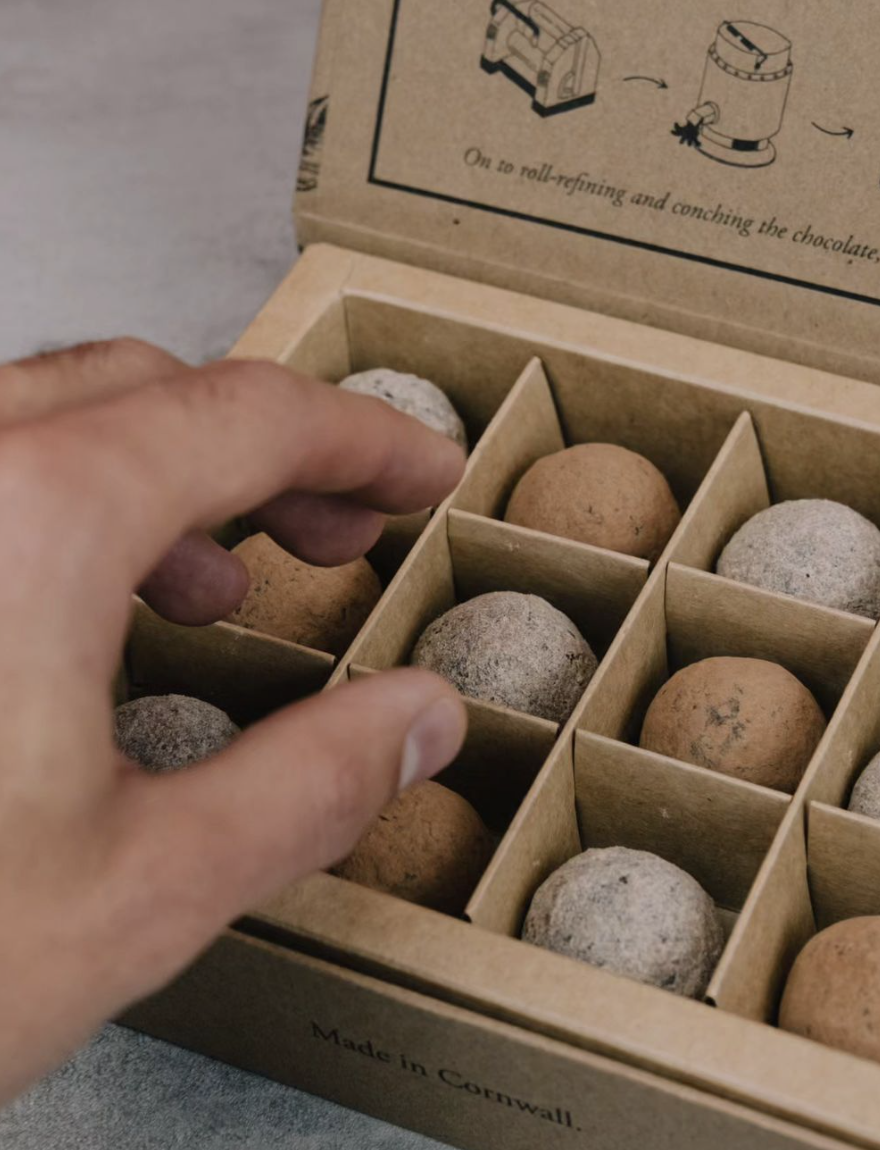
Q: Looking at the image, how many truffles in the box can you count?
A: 11